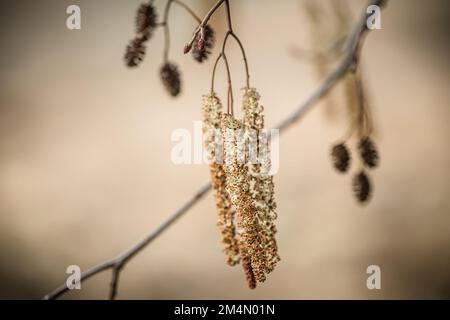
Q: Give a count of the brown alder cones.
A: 7